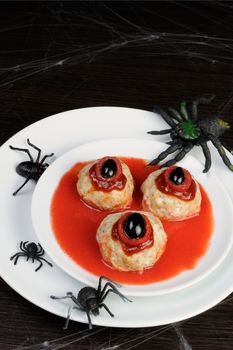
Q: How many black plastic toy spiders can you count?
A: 4